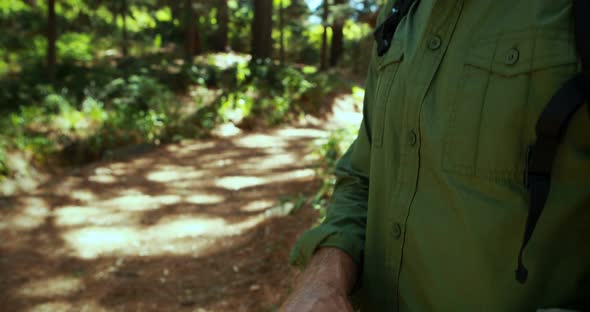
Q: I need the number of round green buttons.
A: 4